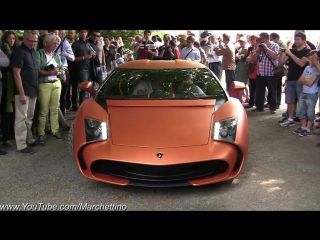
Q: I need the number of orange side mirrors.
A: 2